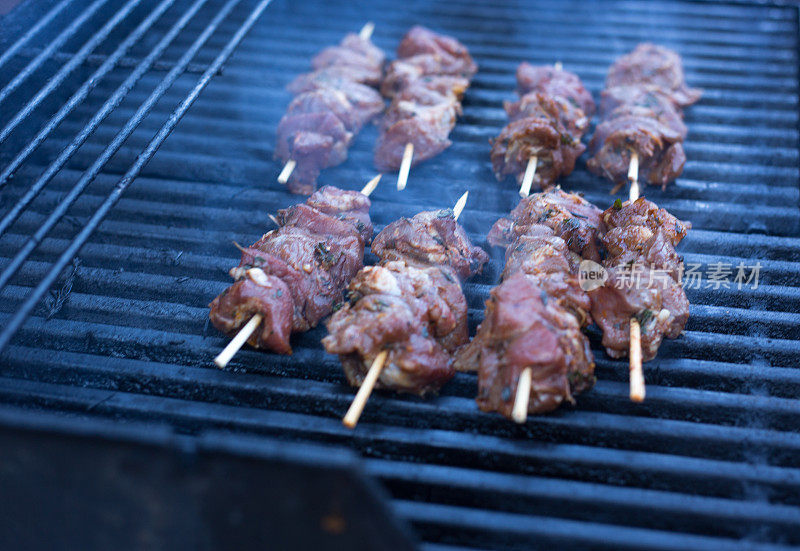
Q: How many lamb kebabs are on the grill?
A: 8